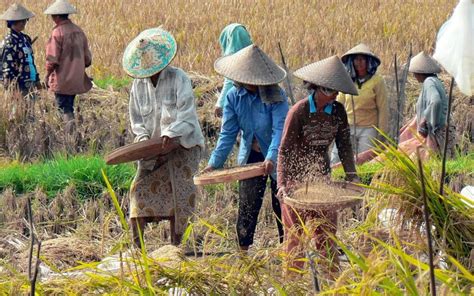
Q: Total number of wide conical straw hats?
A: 7